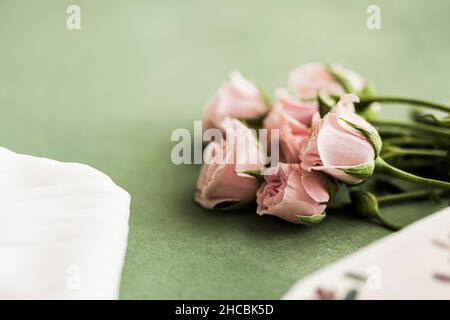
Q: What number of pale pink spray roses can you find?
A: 6